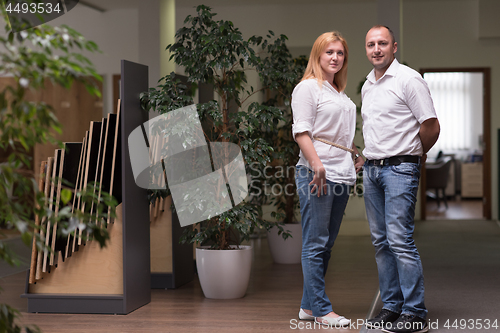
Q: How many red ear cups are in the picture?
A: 0